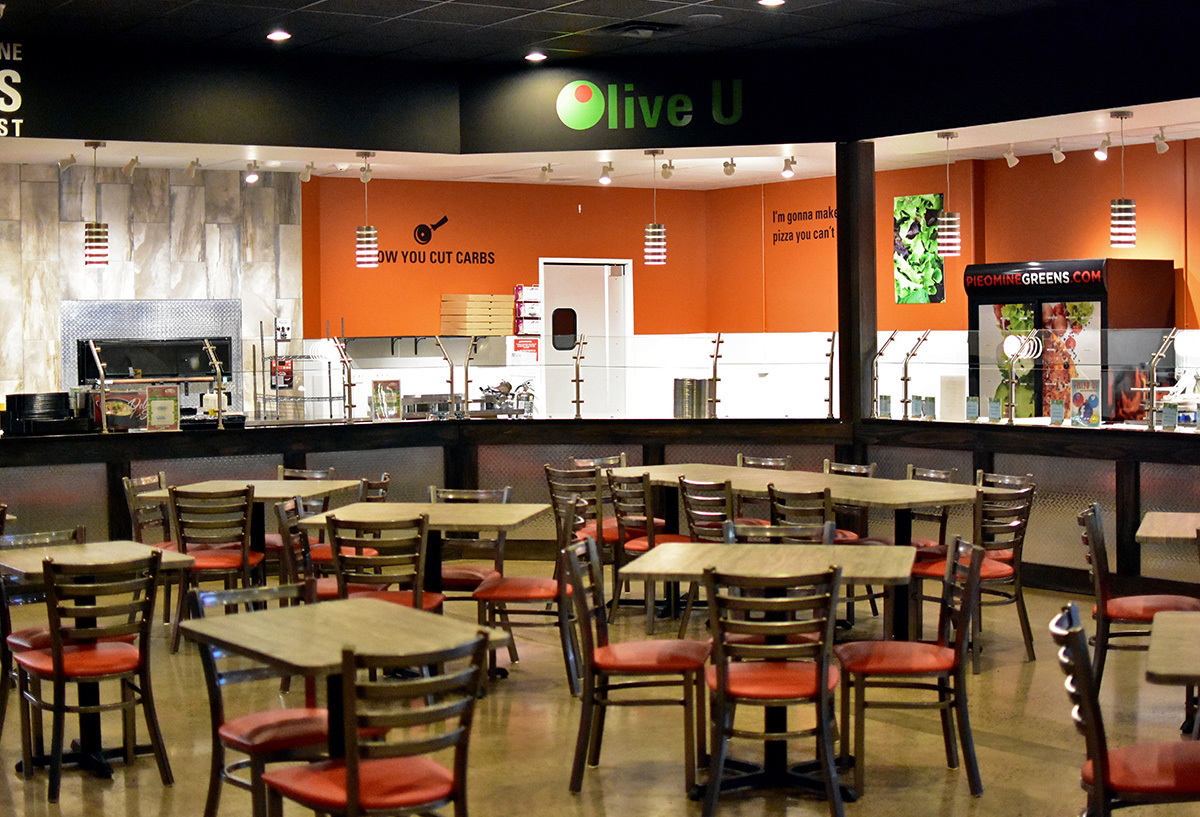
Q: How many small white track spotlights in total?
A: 15